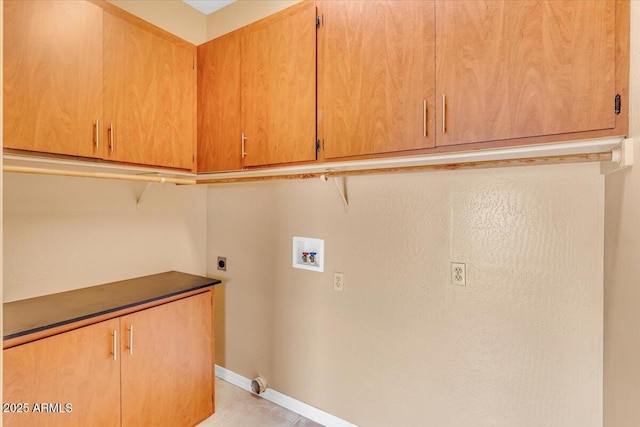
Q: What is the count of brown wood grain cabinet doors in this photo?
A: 7